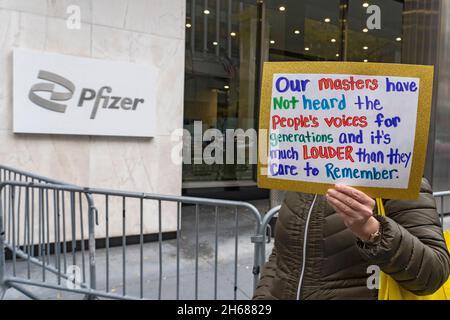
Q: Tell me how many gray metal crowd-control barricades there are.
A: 3